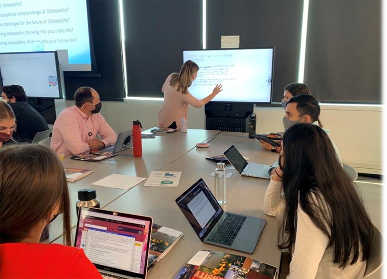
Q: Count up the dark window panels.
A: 4